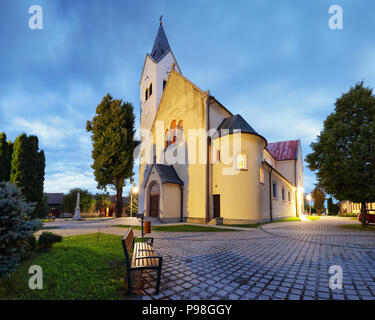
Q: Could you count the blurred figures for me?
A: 0